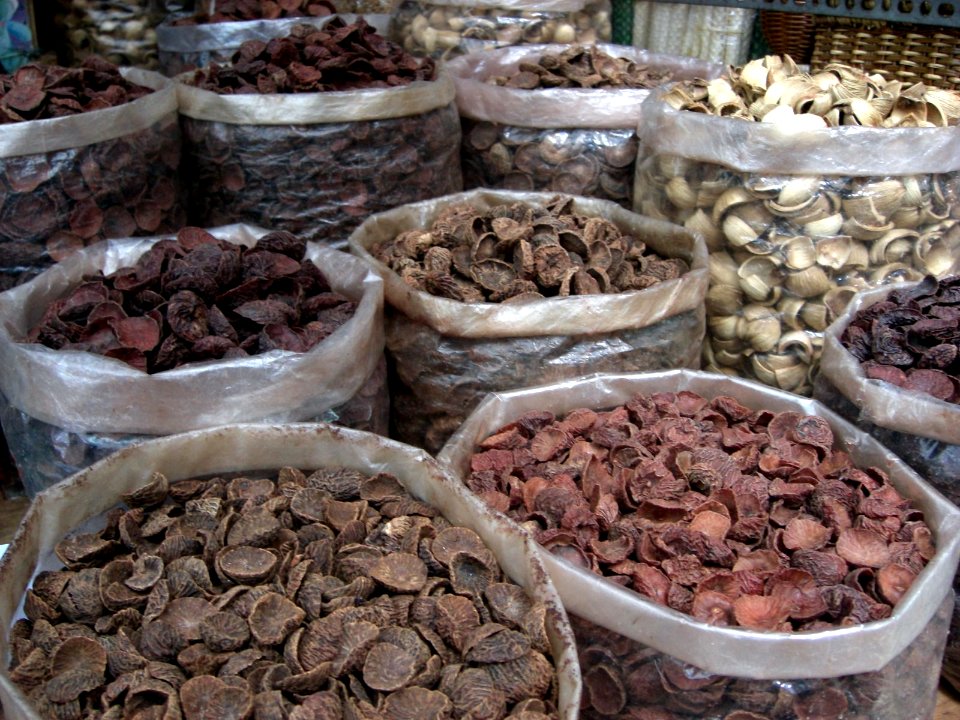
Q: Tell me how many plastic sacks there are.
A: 11